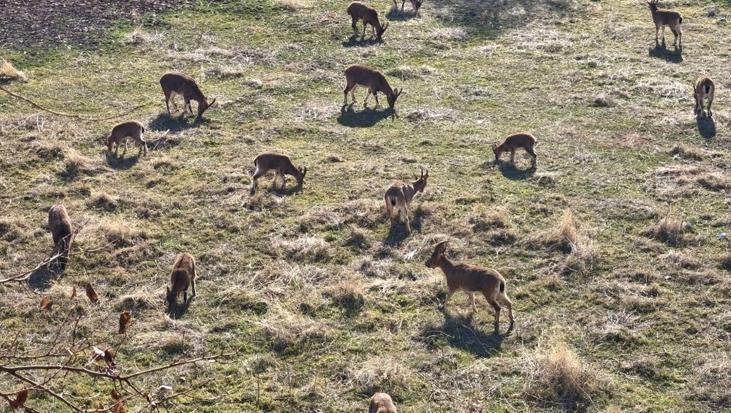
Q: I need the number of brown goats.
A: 14